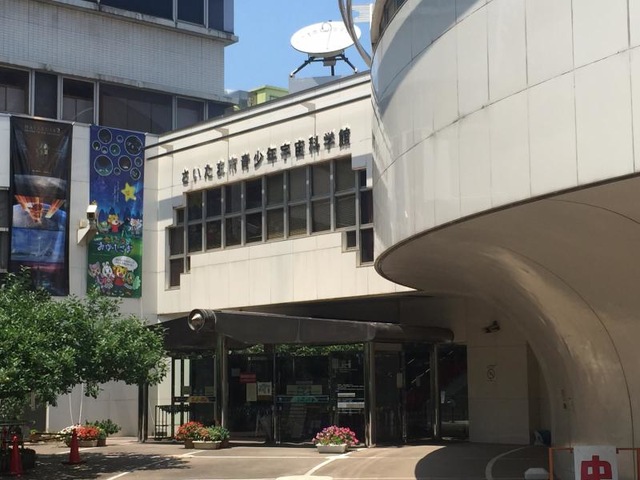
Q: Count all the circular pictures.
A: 11